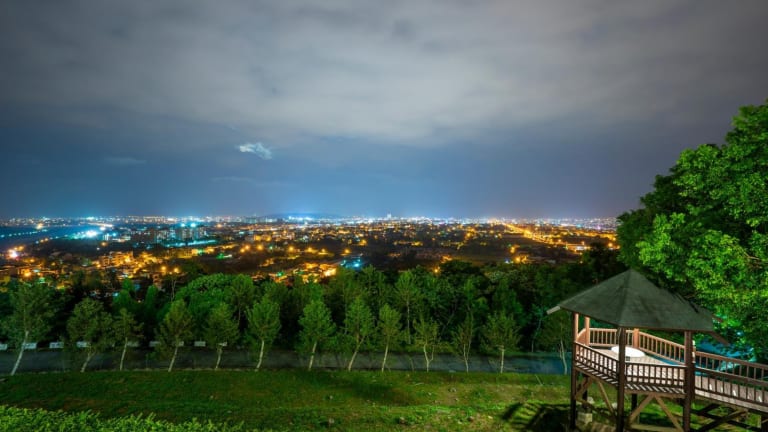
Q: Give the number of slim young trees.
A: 13